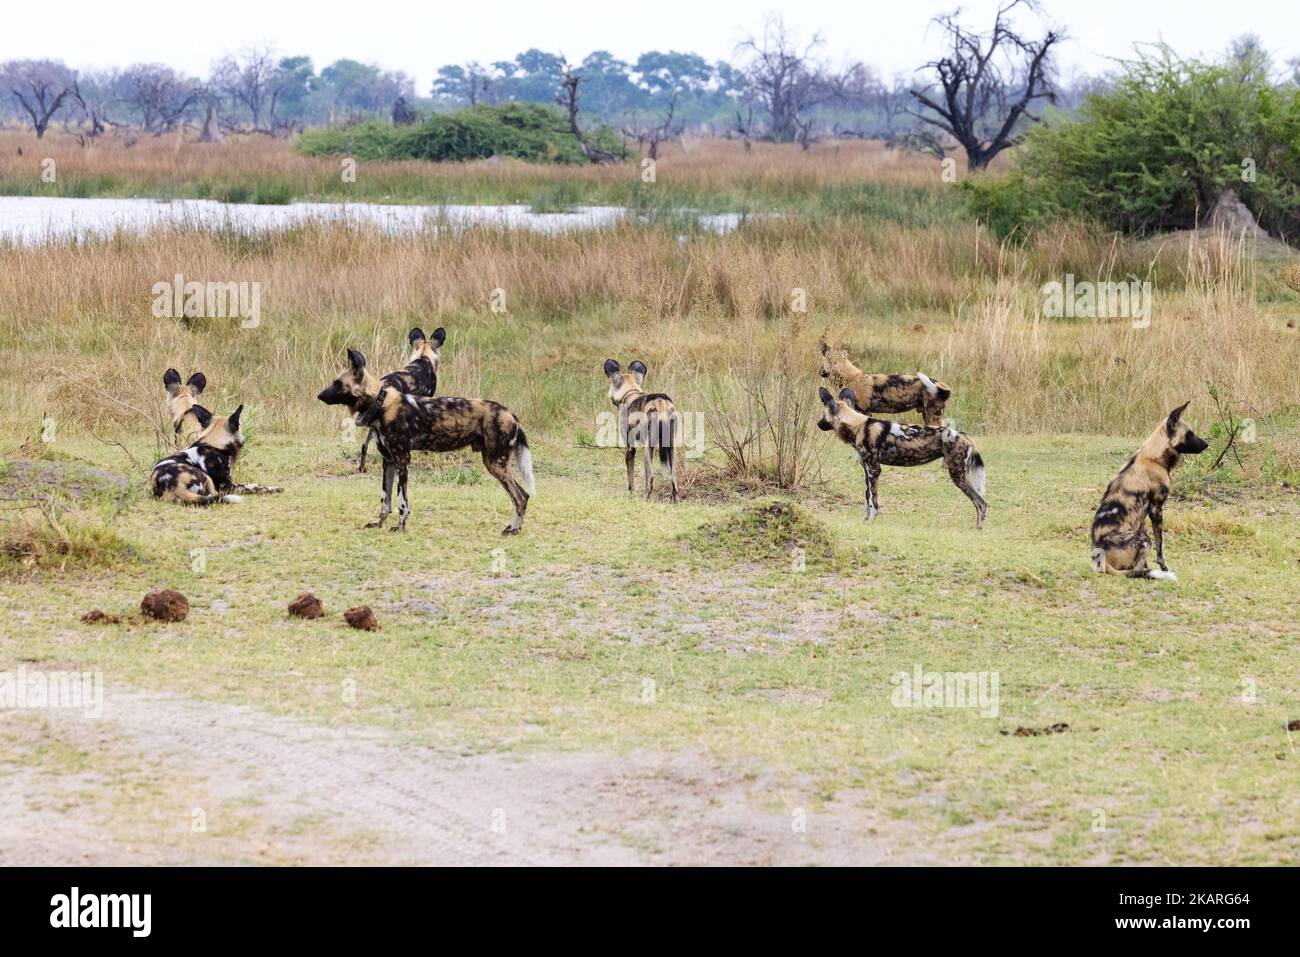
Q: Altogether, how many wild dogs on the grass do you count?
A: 8